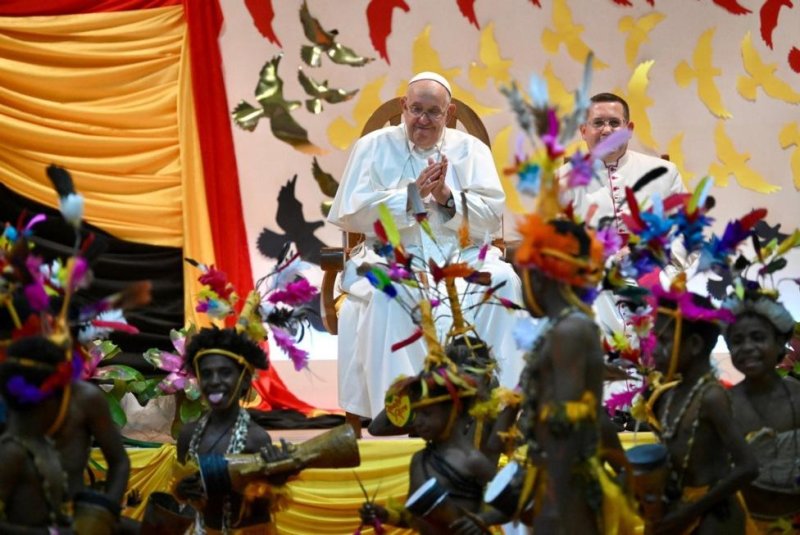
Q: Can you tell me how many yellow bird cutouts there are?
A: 13